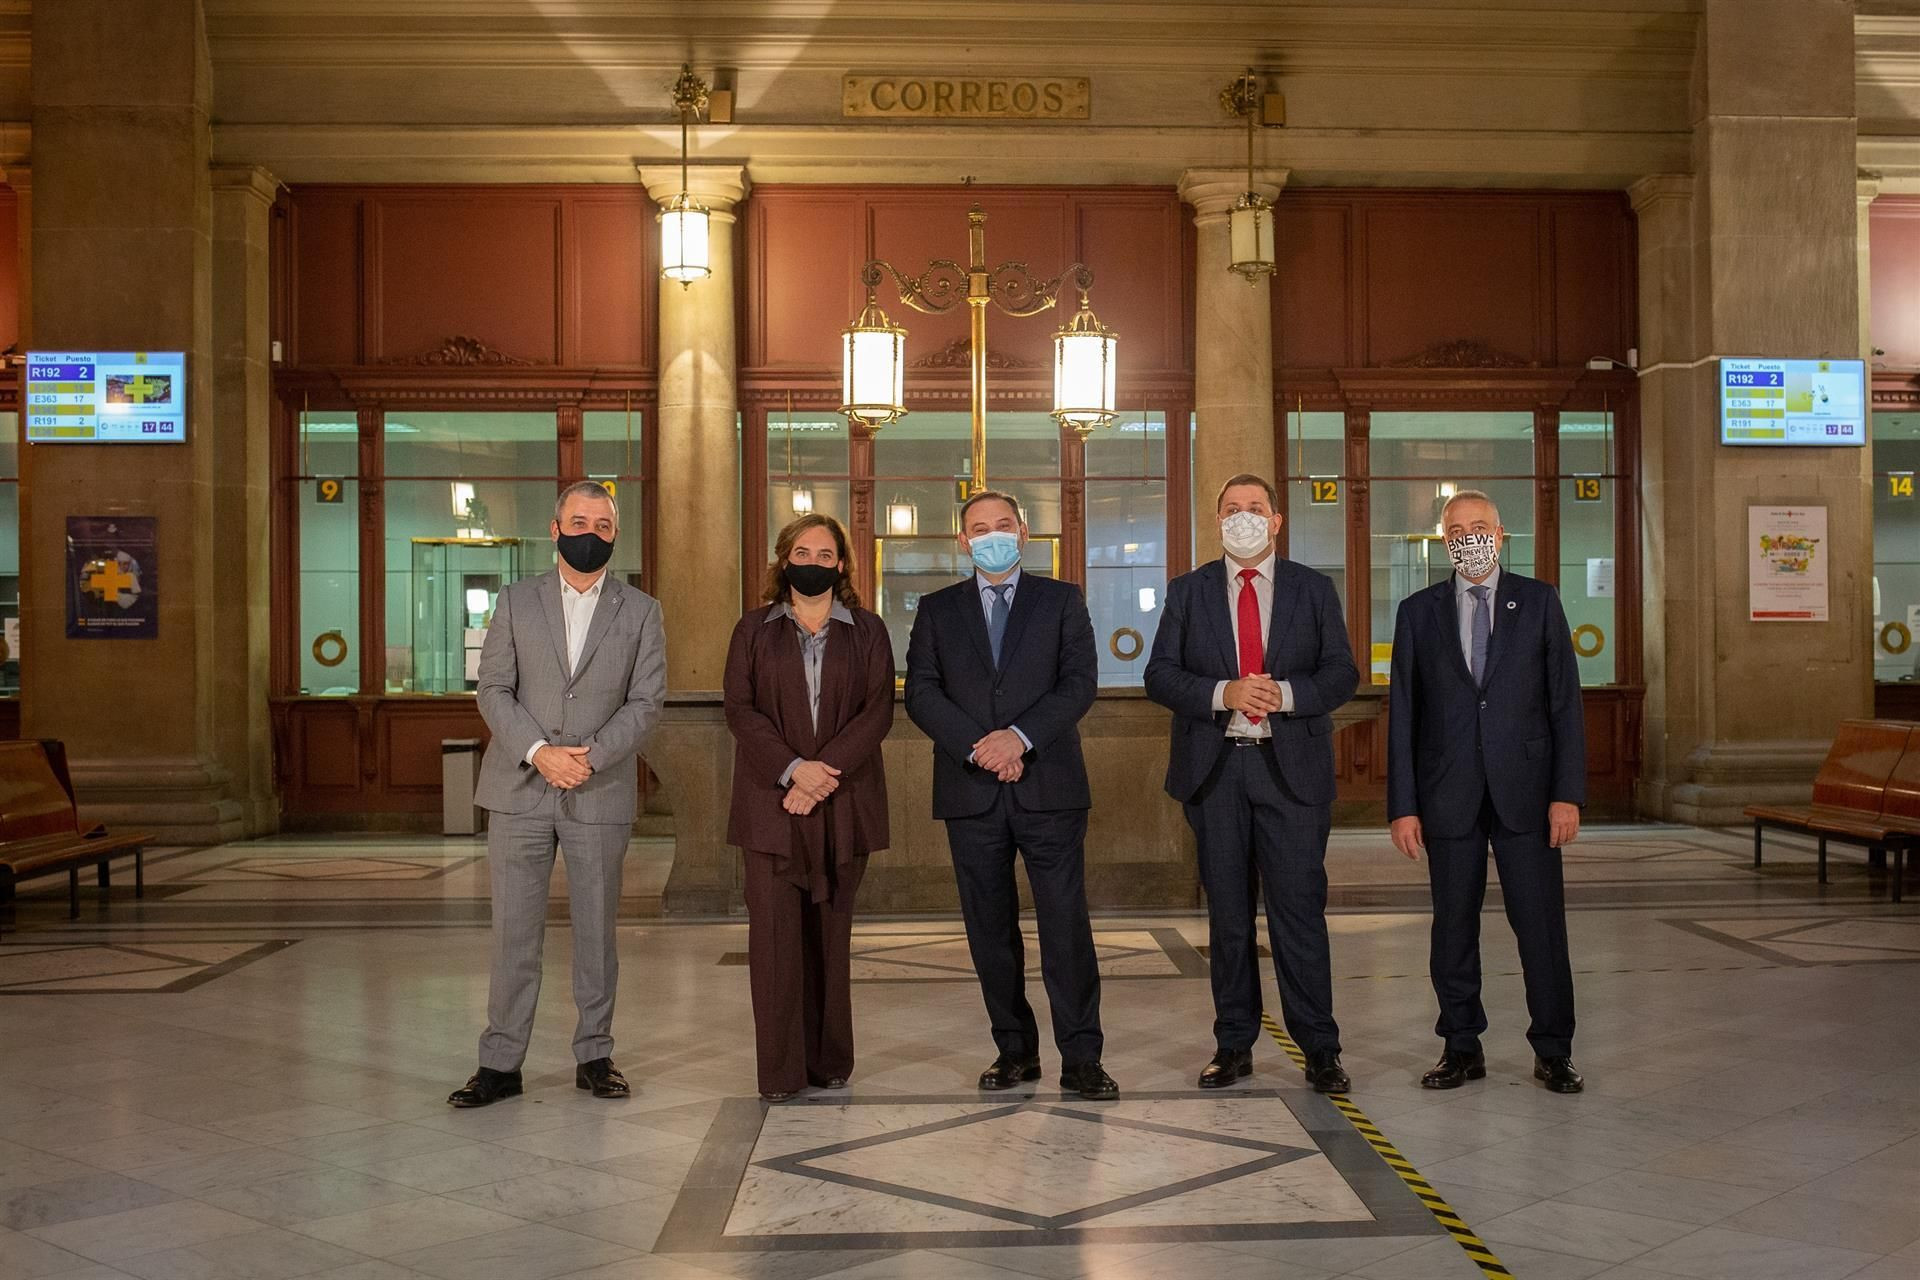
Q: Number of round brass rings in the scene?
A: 4